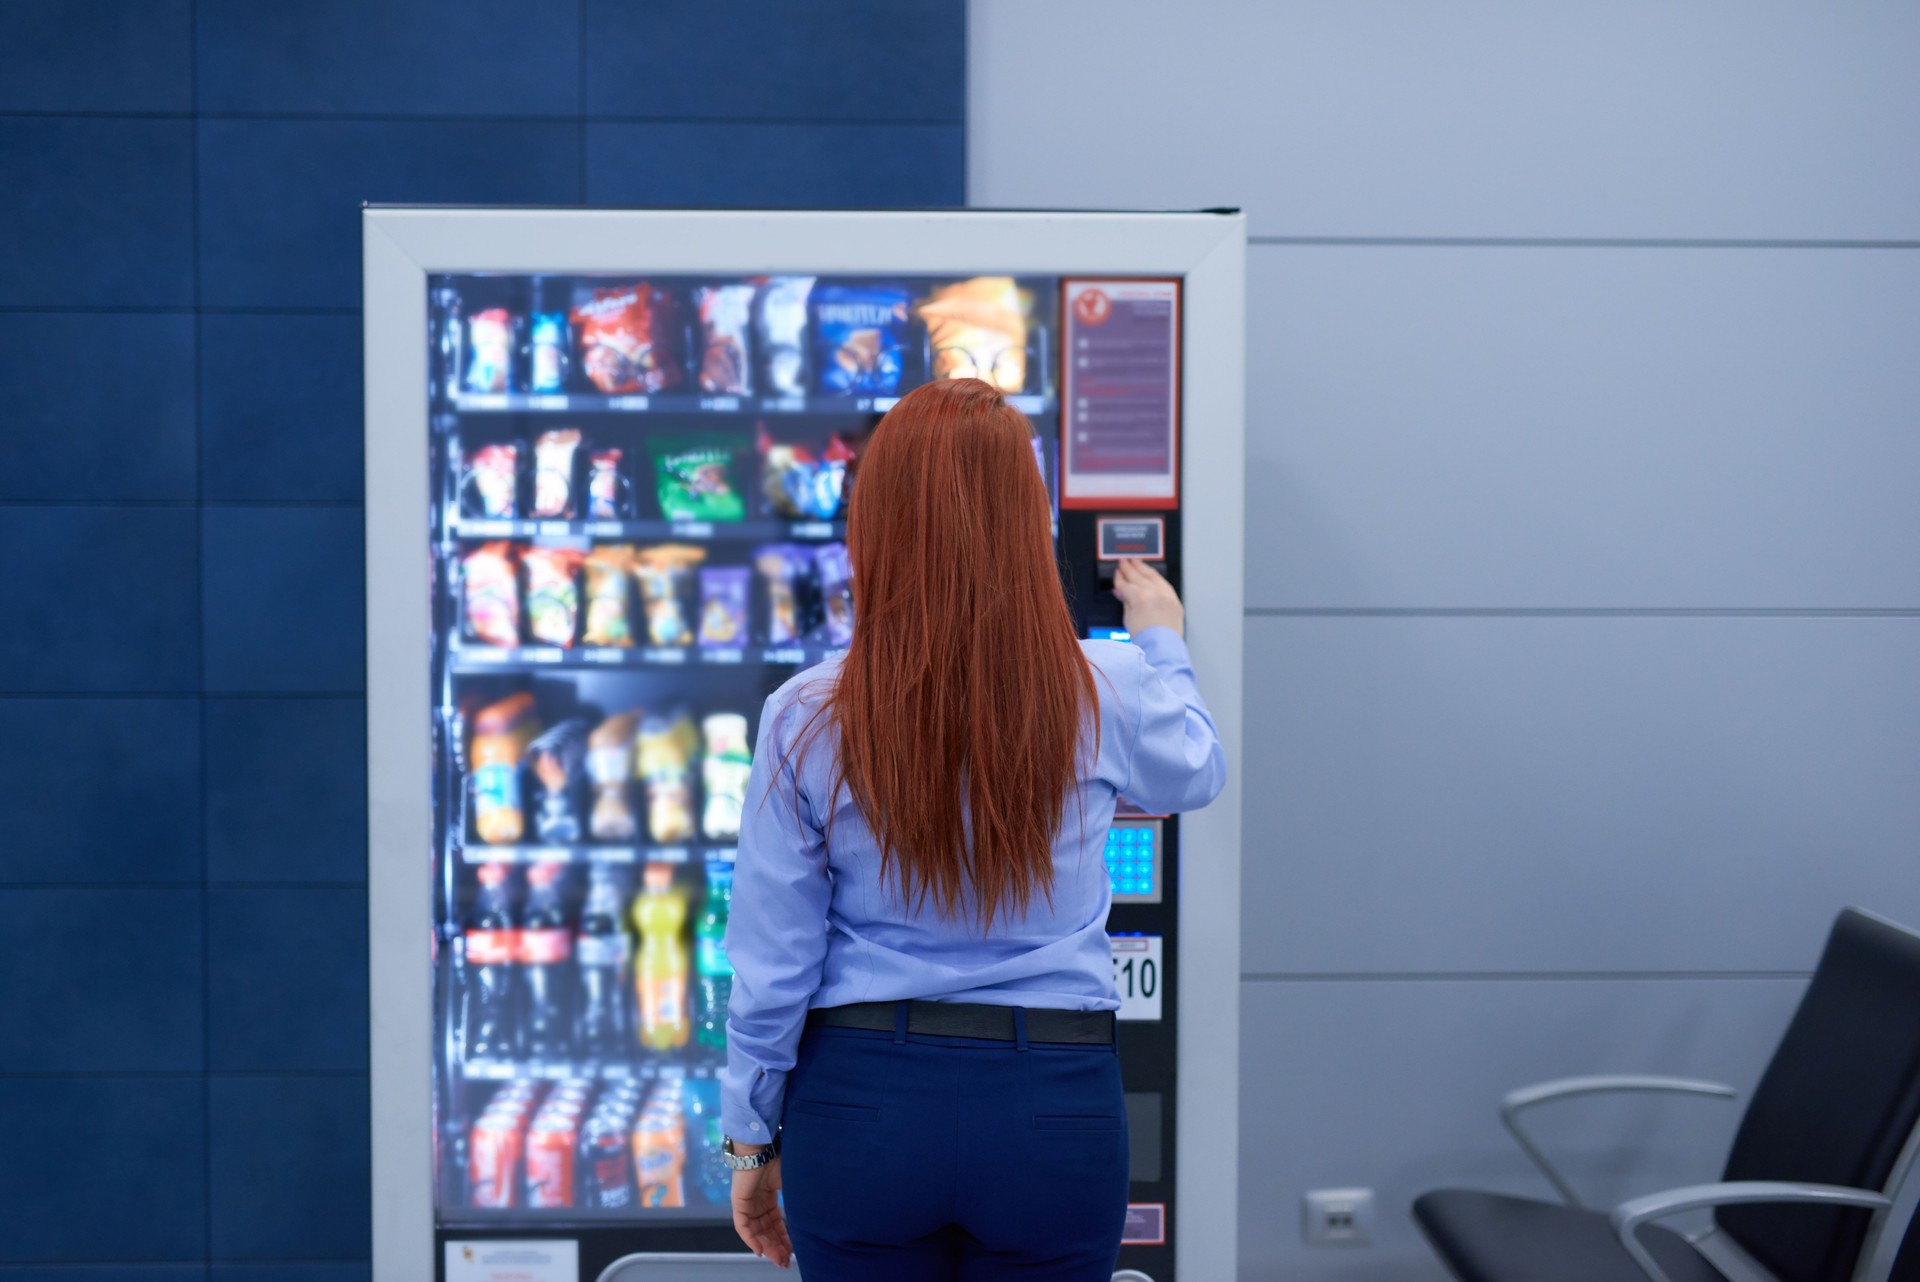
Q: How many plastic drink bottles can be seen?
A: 10